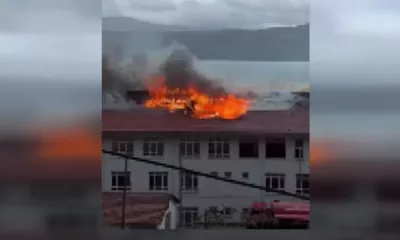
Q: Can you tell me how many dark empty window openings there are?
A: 2